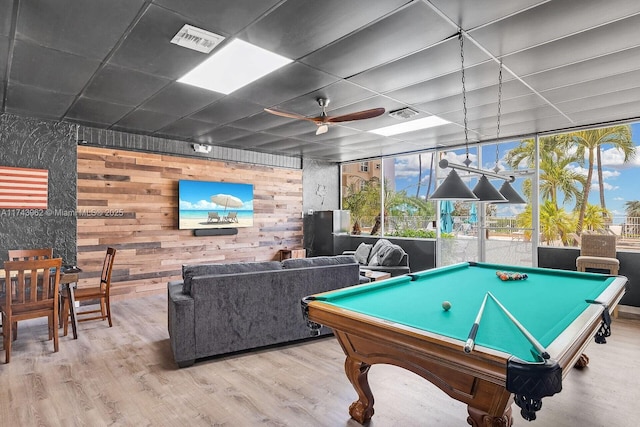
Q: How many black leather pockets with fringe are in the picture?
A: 3